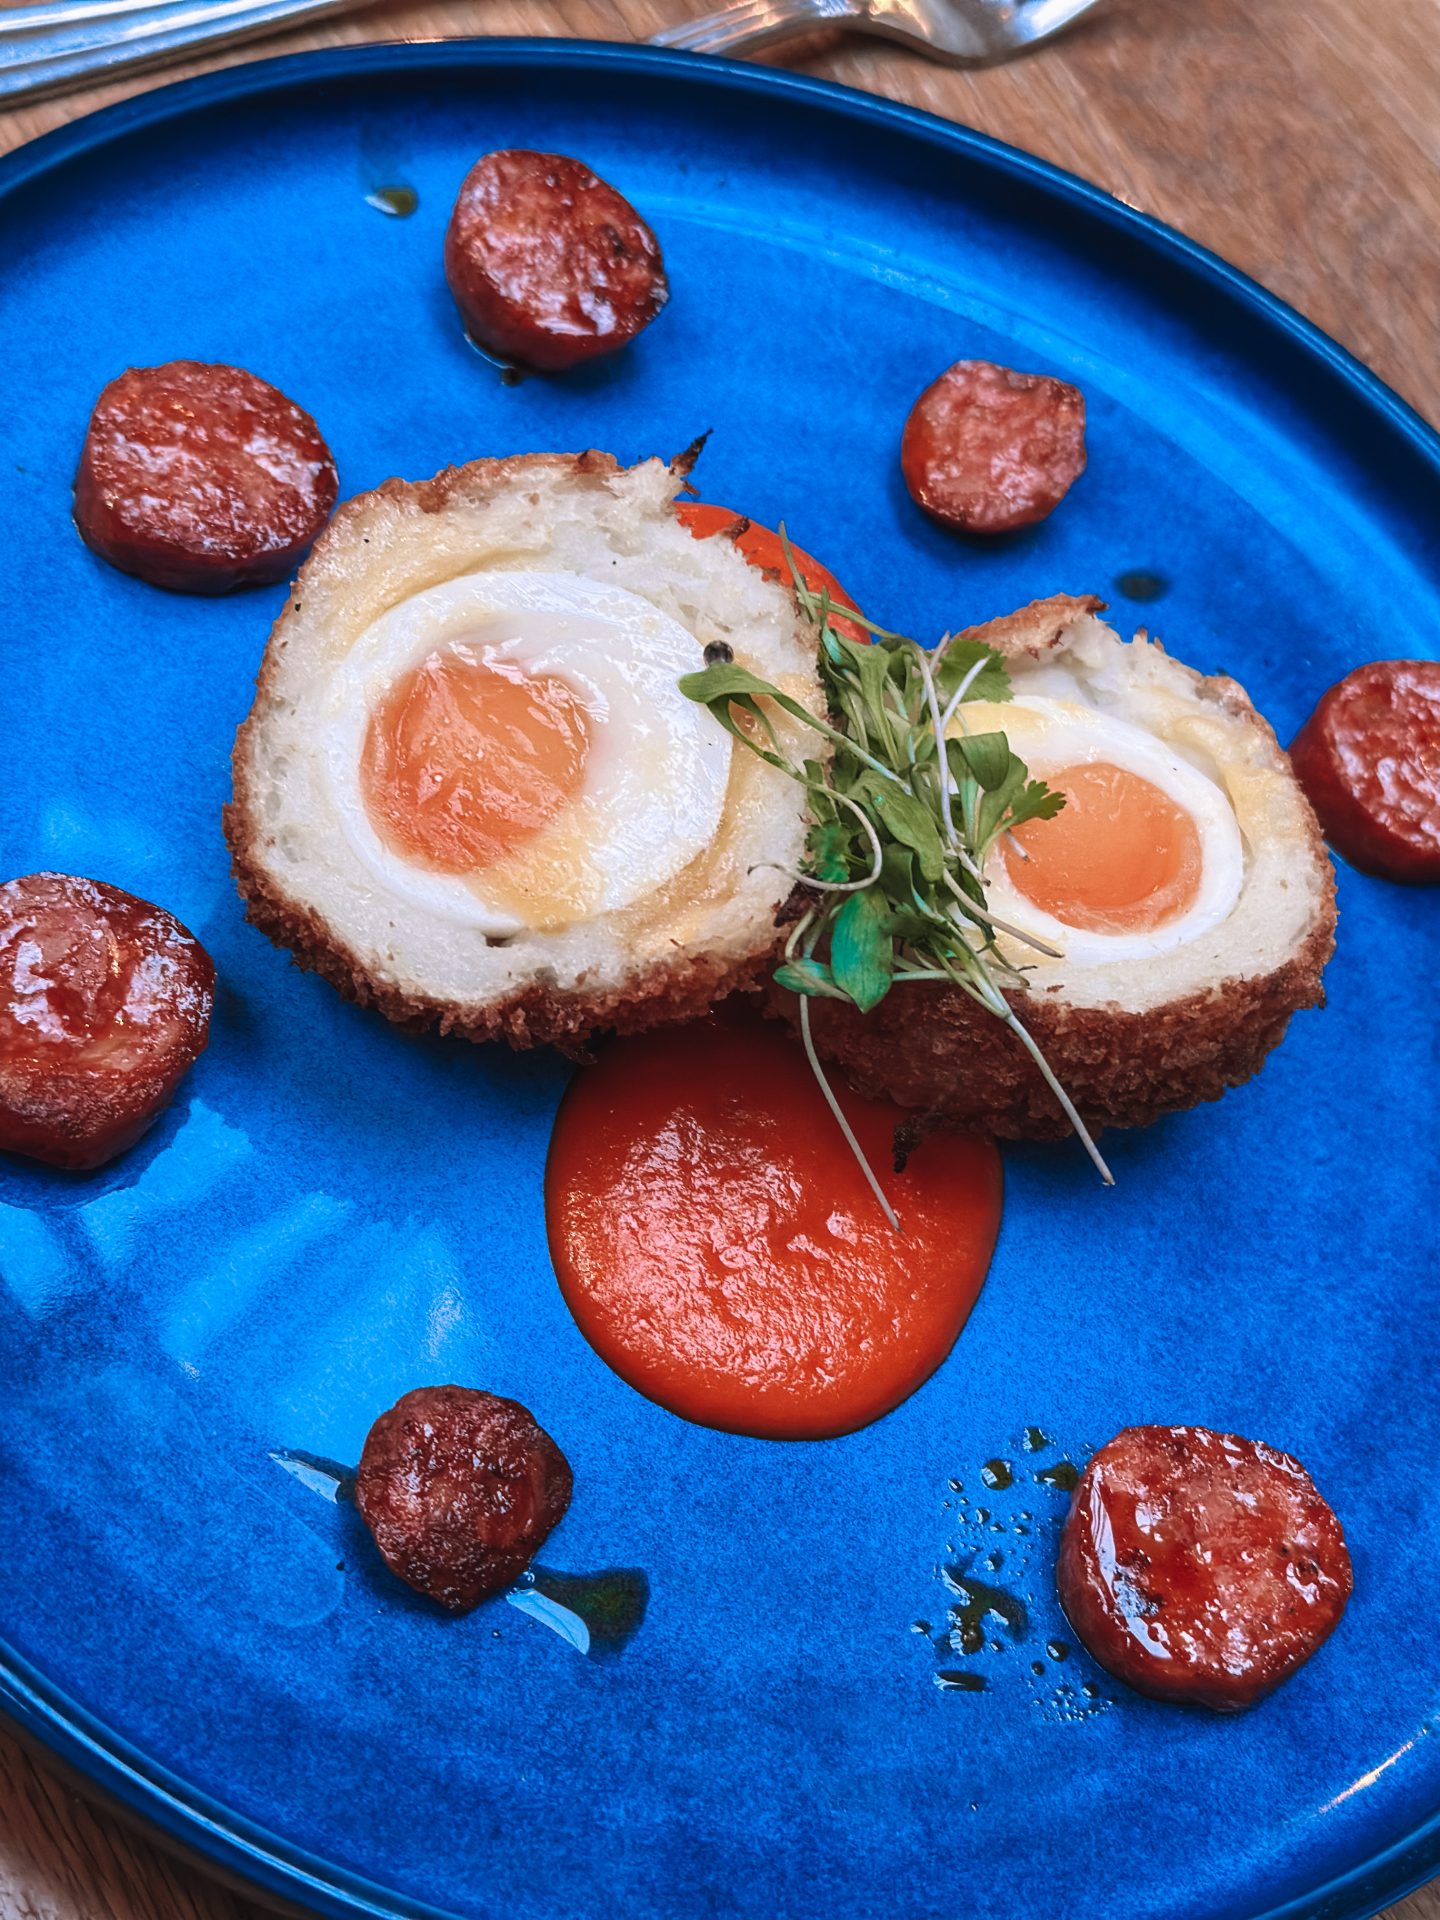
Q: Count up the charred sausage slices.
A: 7